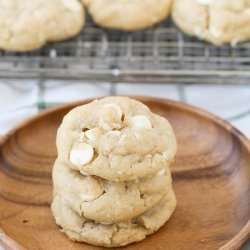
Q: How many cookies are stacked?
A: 3